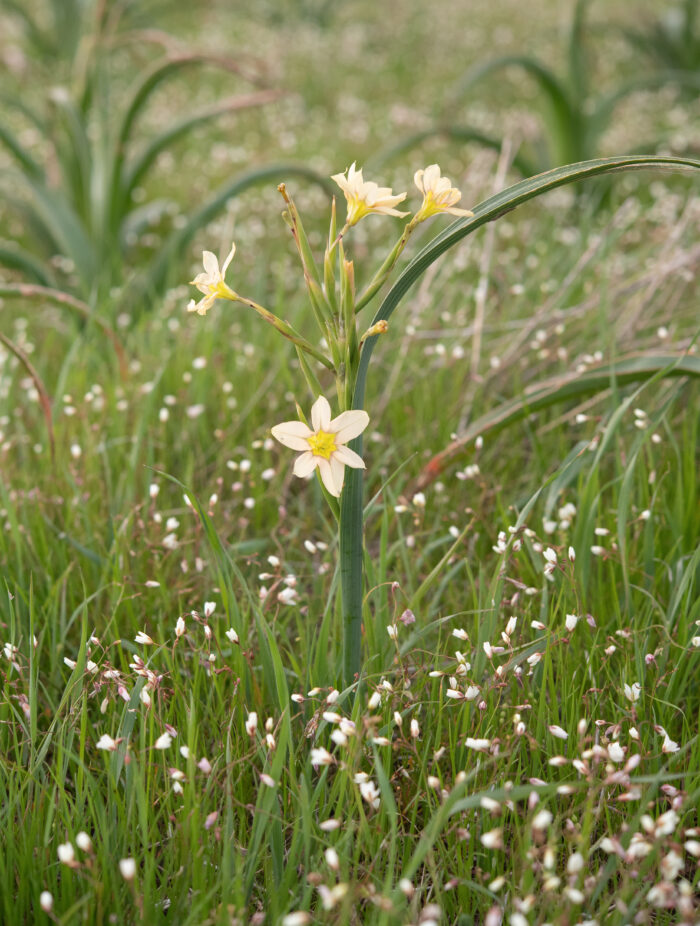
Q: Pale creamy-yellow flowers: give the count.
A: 4